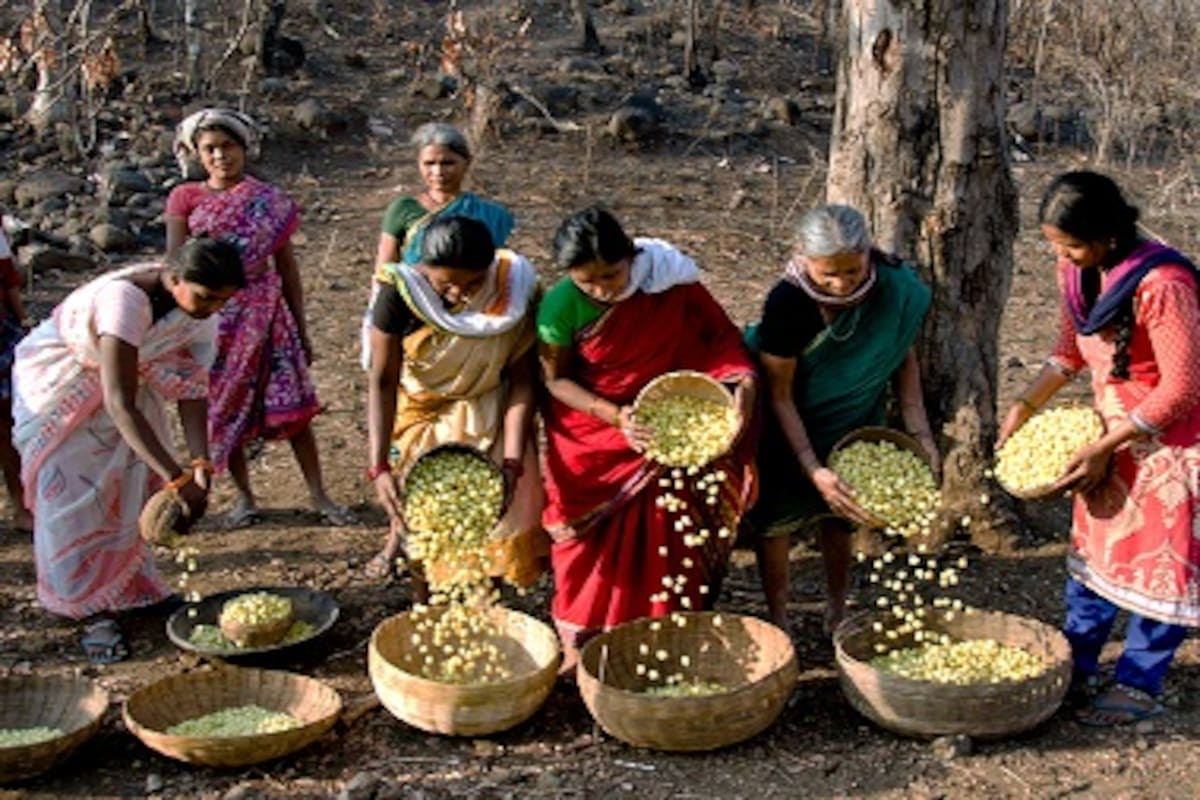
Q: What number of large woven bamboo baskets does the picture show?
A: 5